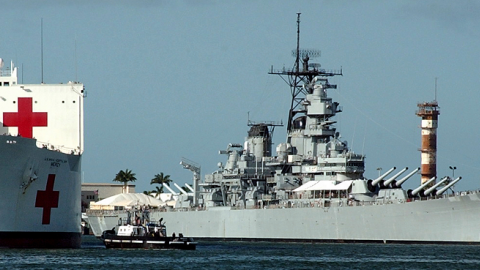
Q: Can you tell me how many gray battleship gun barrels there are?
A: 9